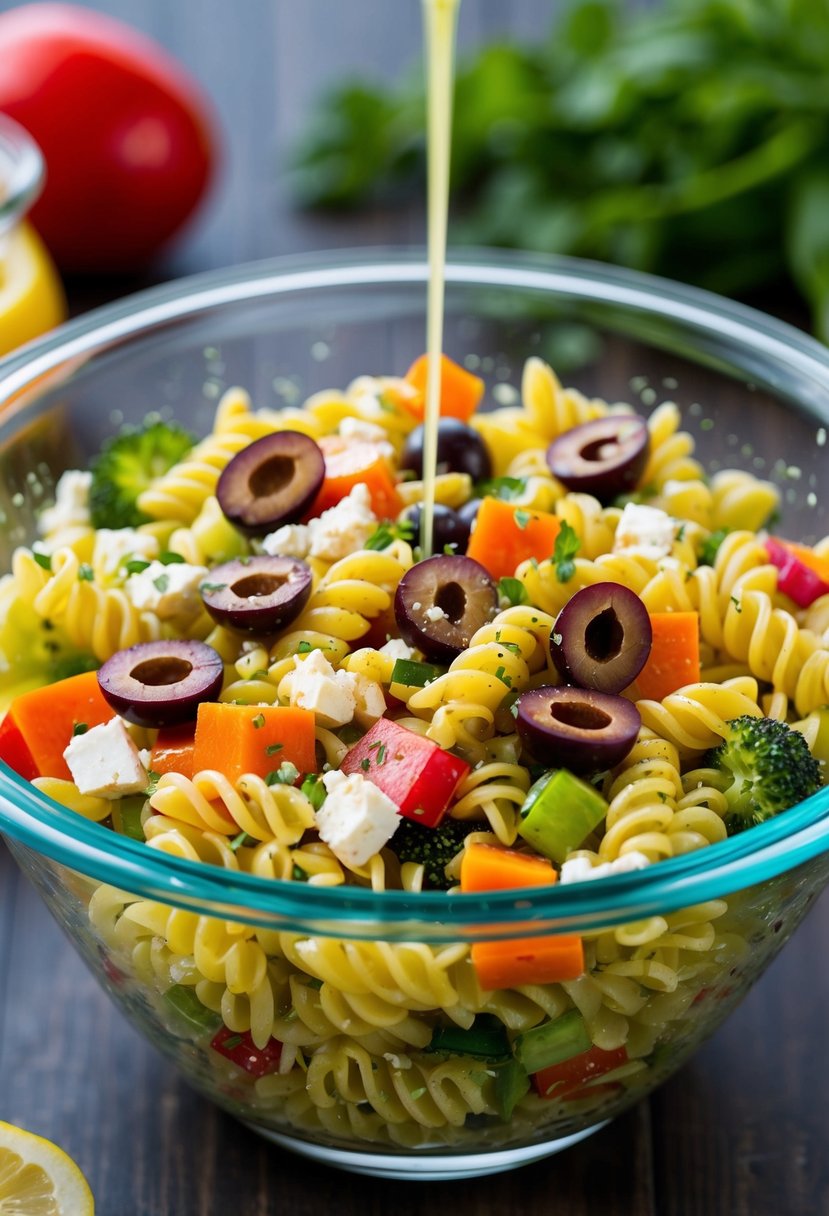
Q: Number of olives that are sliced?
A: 7